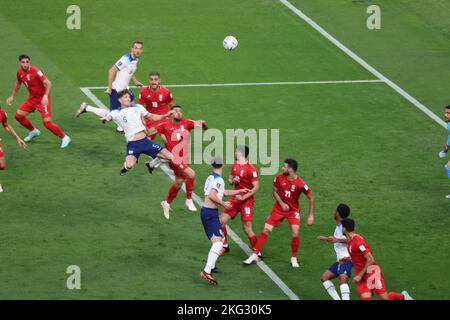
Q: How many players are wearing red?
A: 7